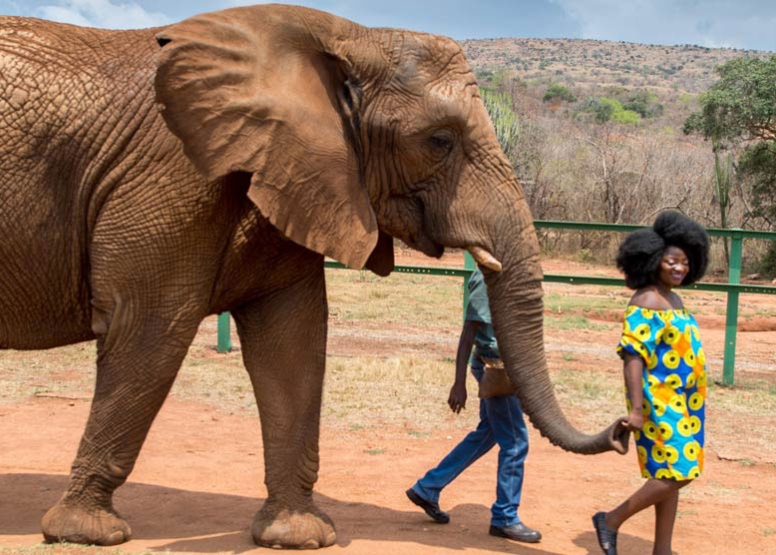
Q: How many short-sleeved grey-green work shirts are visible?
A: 1